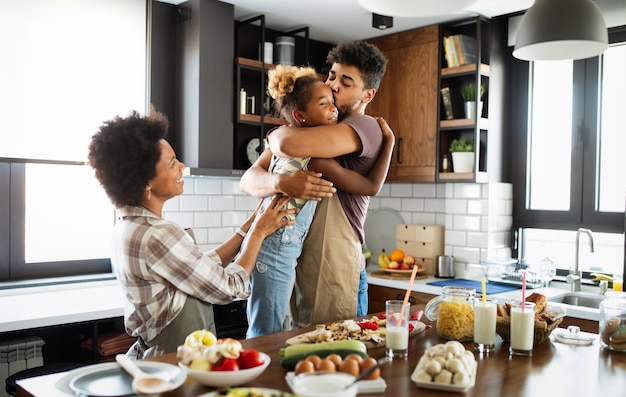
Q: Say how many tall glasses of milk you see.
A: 3